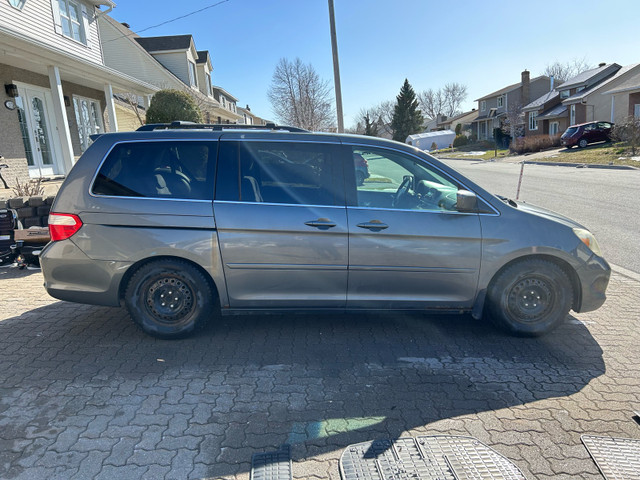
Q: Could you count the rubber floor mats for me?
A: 3